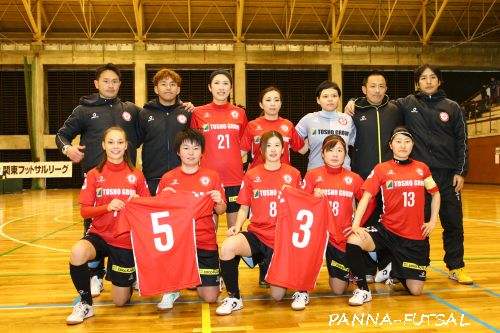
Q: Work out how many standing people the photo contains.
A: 7